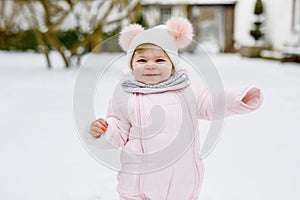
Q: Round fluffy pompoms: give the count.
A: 2